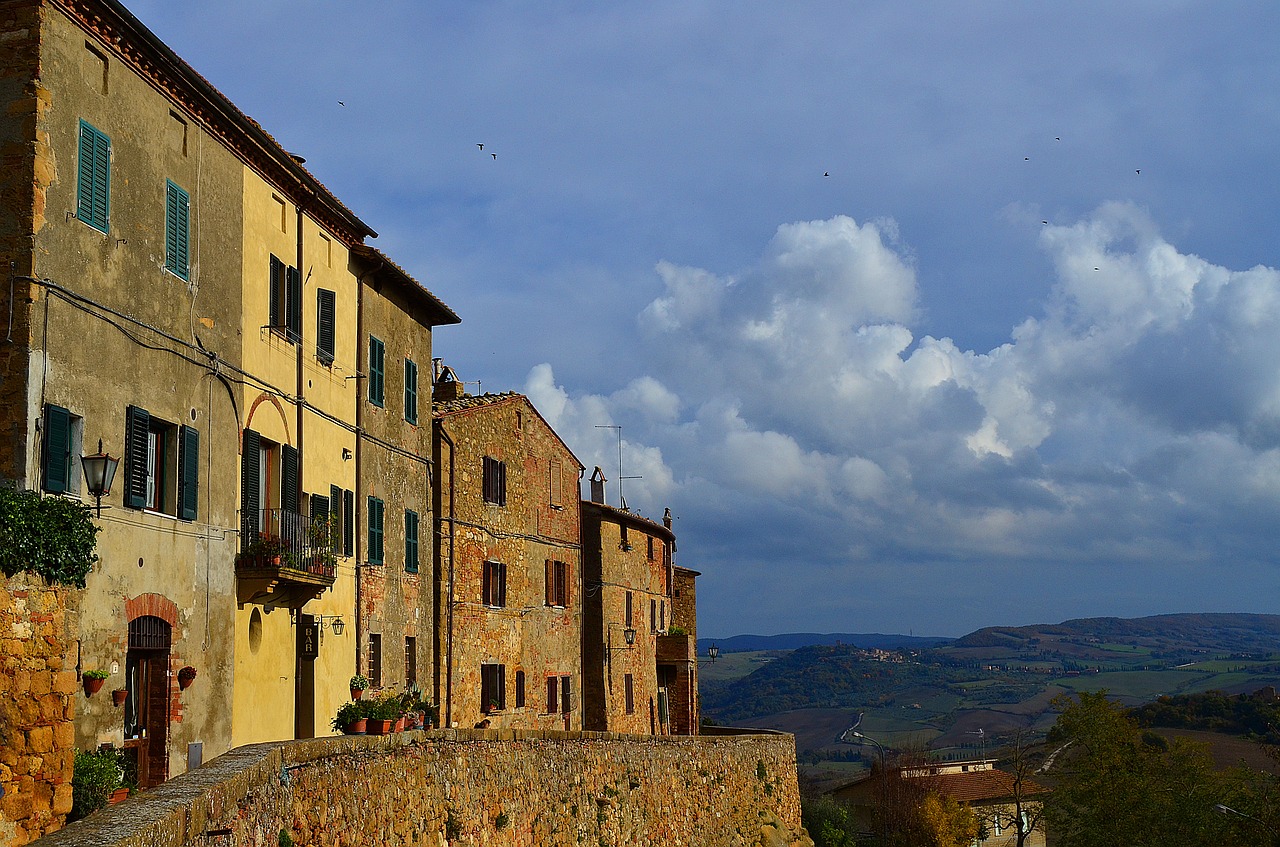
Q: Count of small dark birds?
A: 9